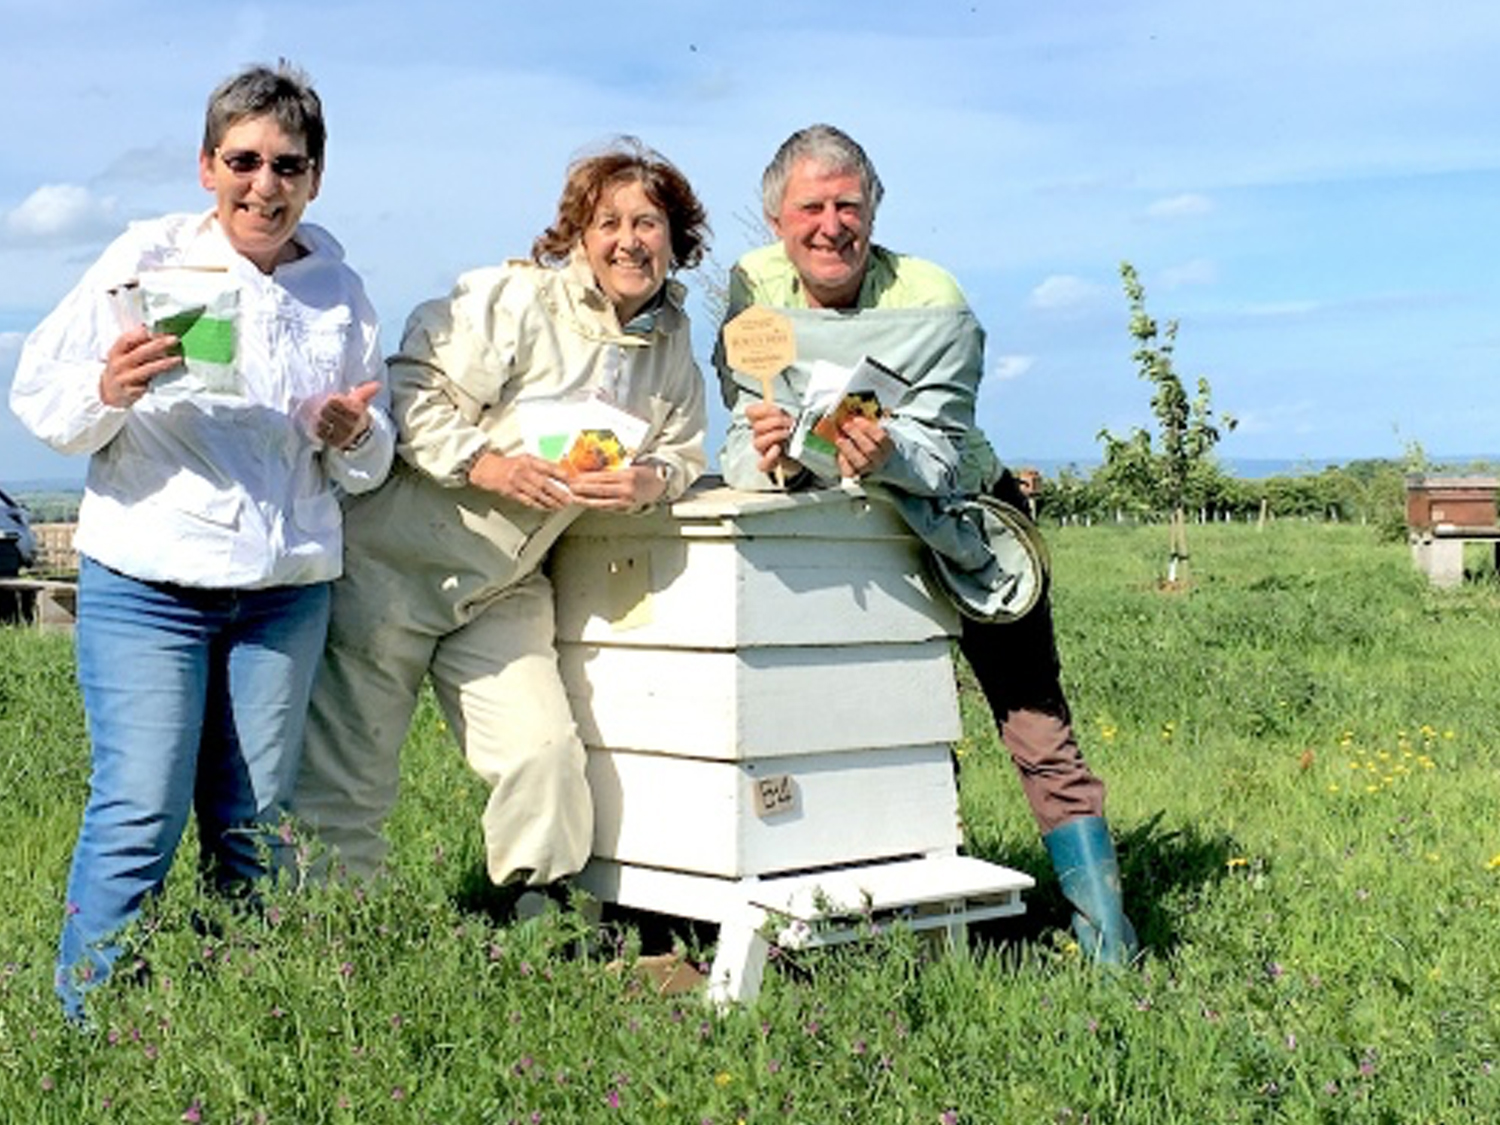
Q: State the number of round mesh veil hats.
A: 1